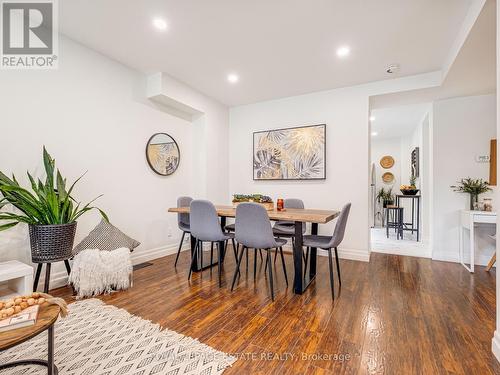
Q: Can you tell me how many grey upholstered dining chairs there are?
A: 6